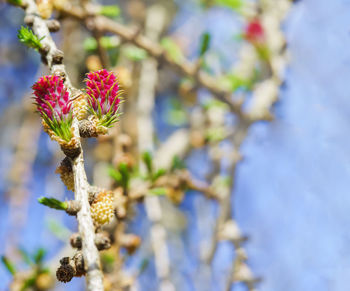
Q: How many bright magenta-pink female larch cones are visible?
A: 3